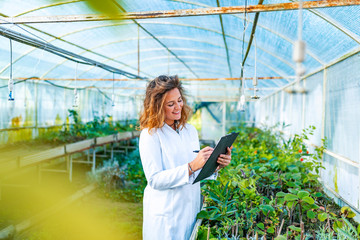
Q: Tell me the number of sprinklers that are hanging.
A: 6